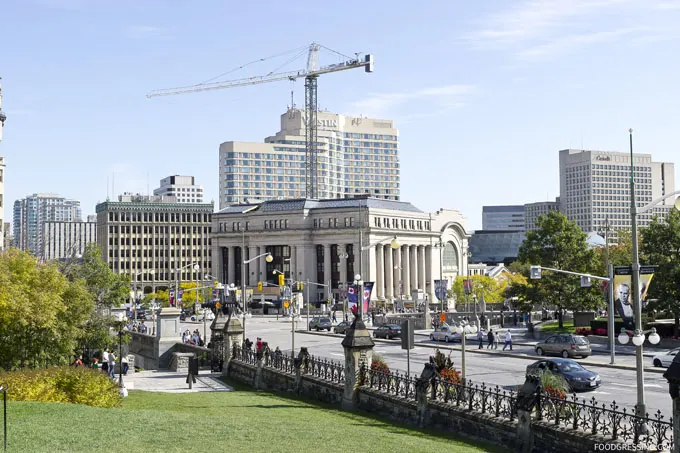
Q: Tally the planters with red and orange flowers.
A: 3